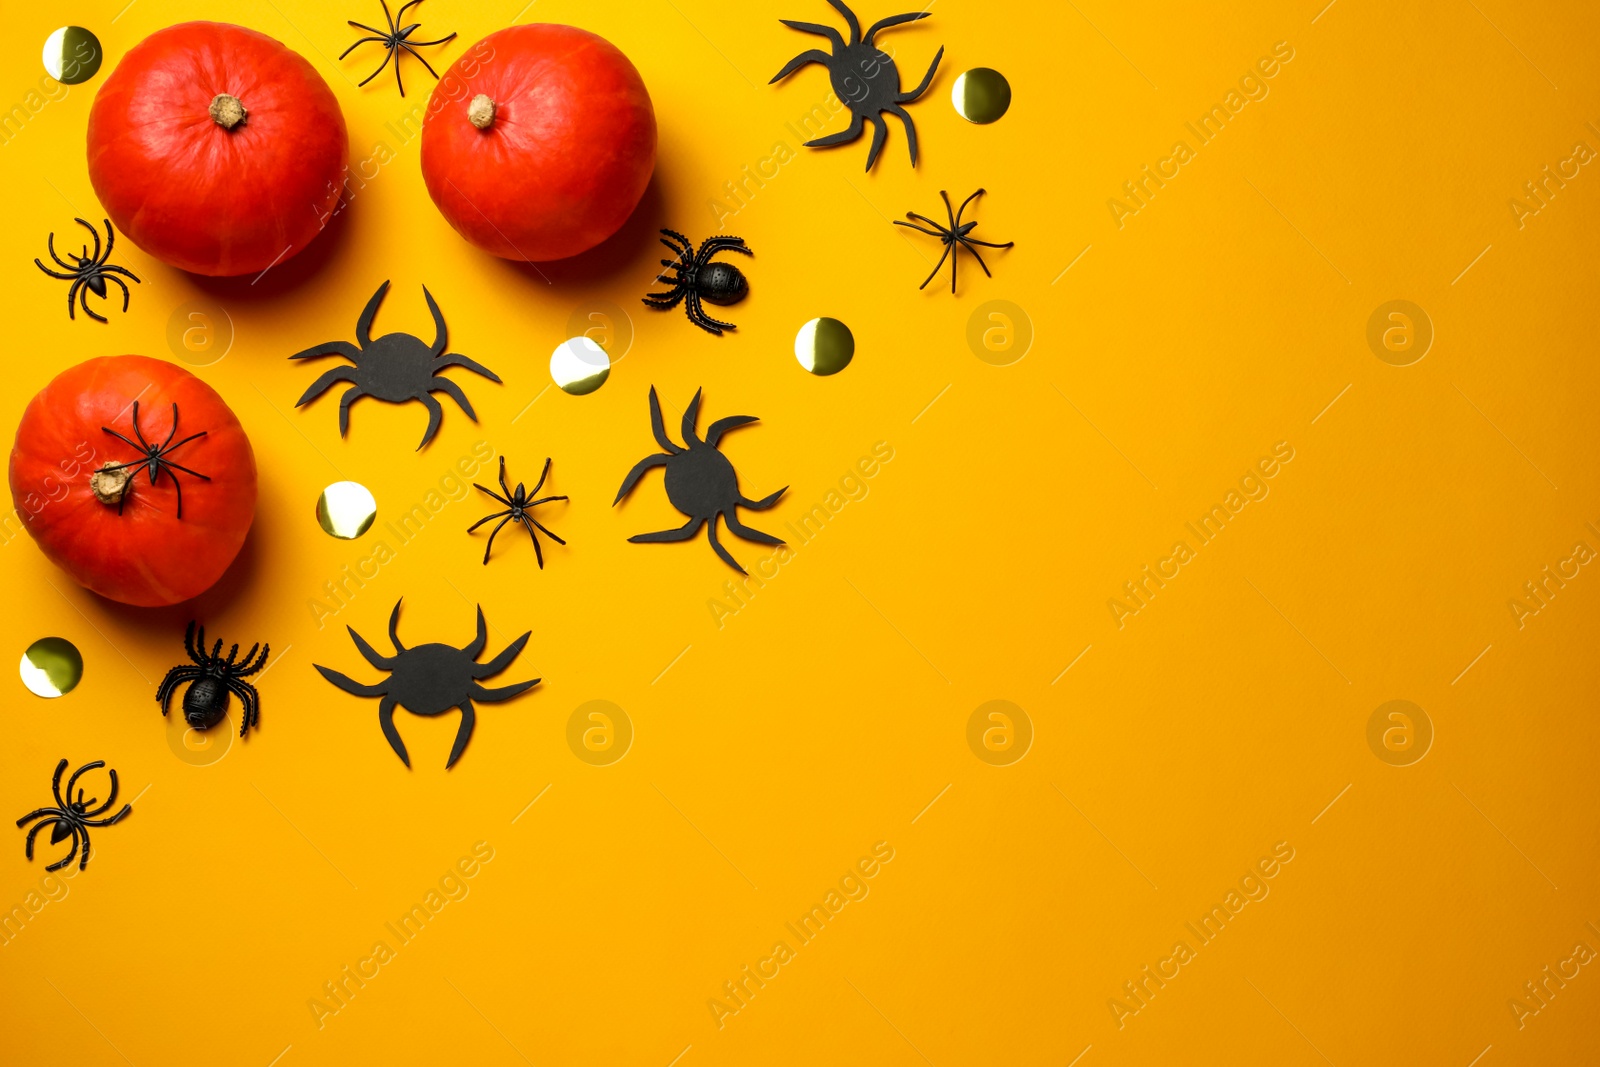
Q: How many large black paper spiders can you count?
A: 4